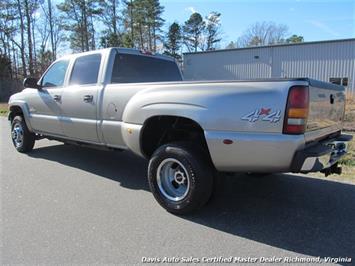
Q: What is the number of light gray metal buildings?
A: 1